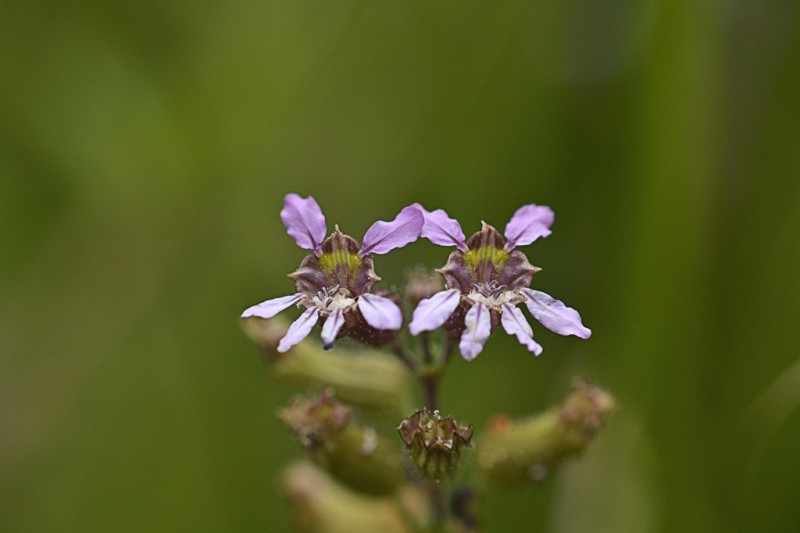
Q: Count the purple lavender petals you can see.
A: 12